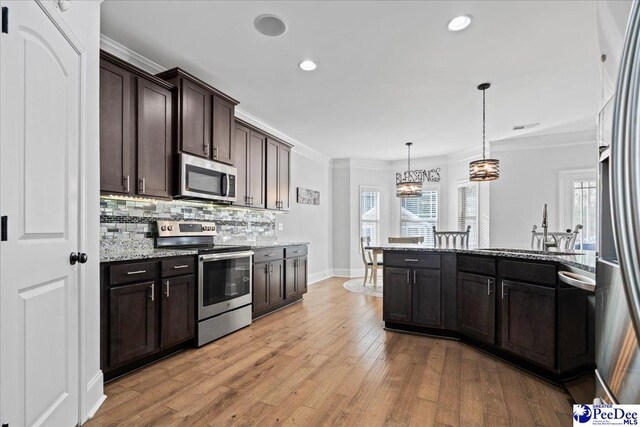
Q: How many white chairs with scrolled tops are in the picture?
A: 2